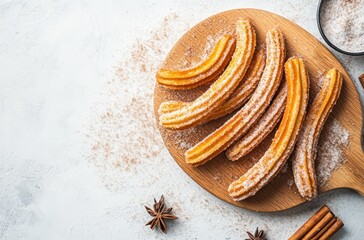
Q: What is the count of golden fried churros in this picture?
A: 7